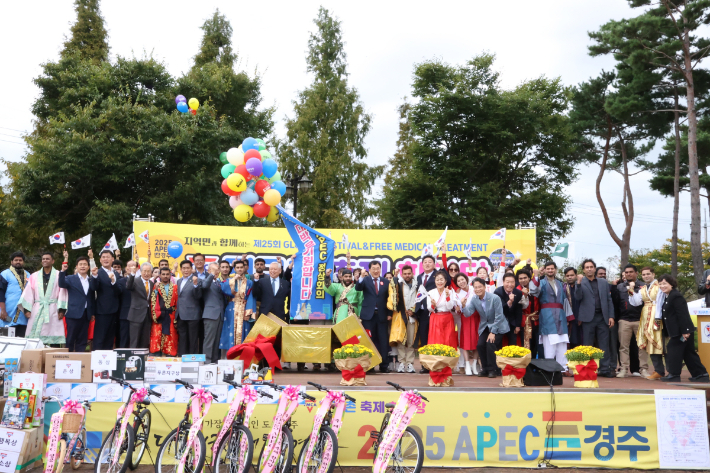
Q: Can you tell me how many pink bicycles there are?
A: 0